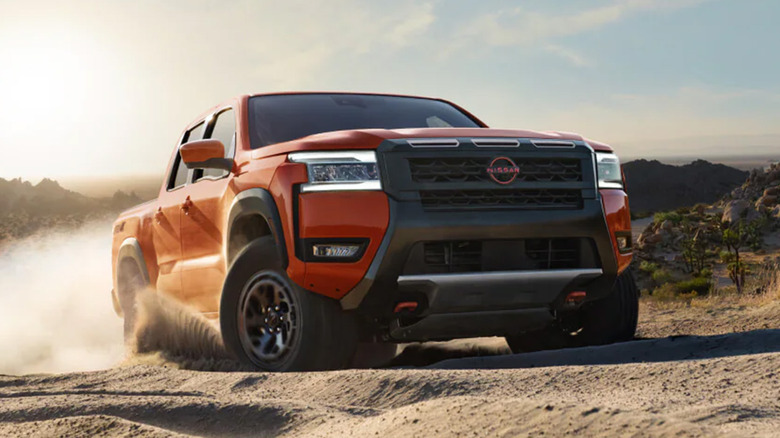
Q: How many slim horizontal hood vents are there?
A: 3